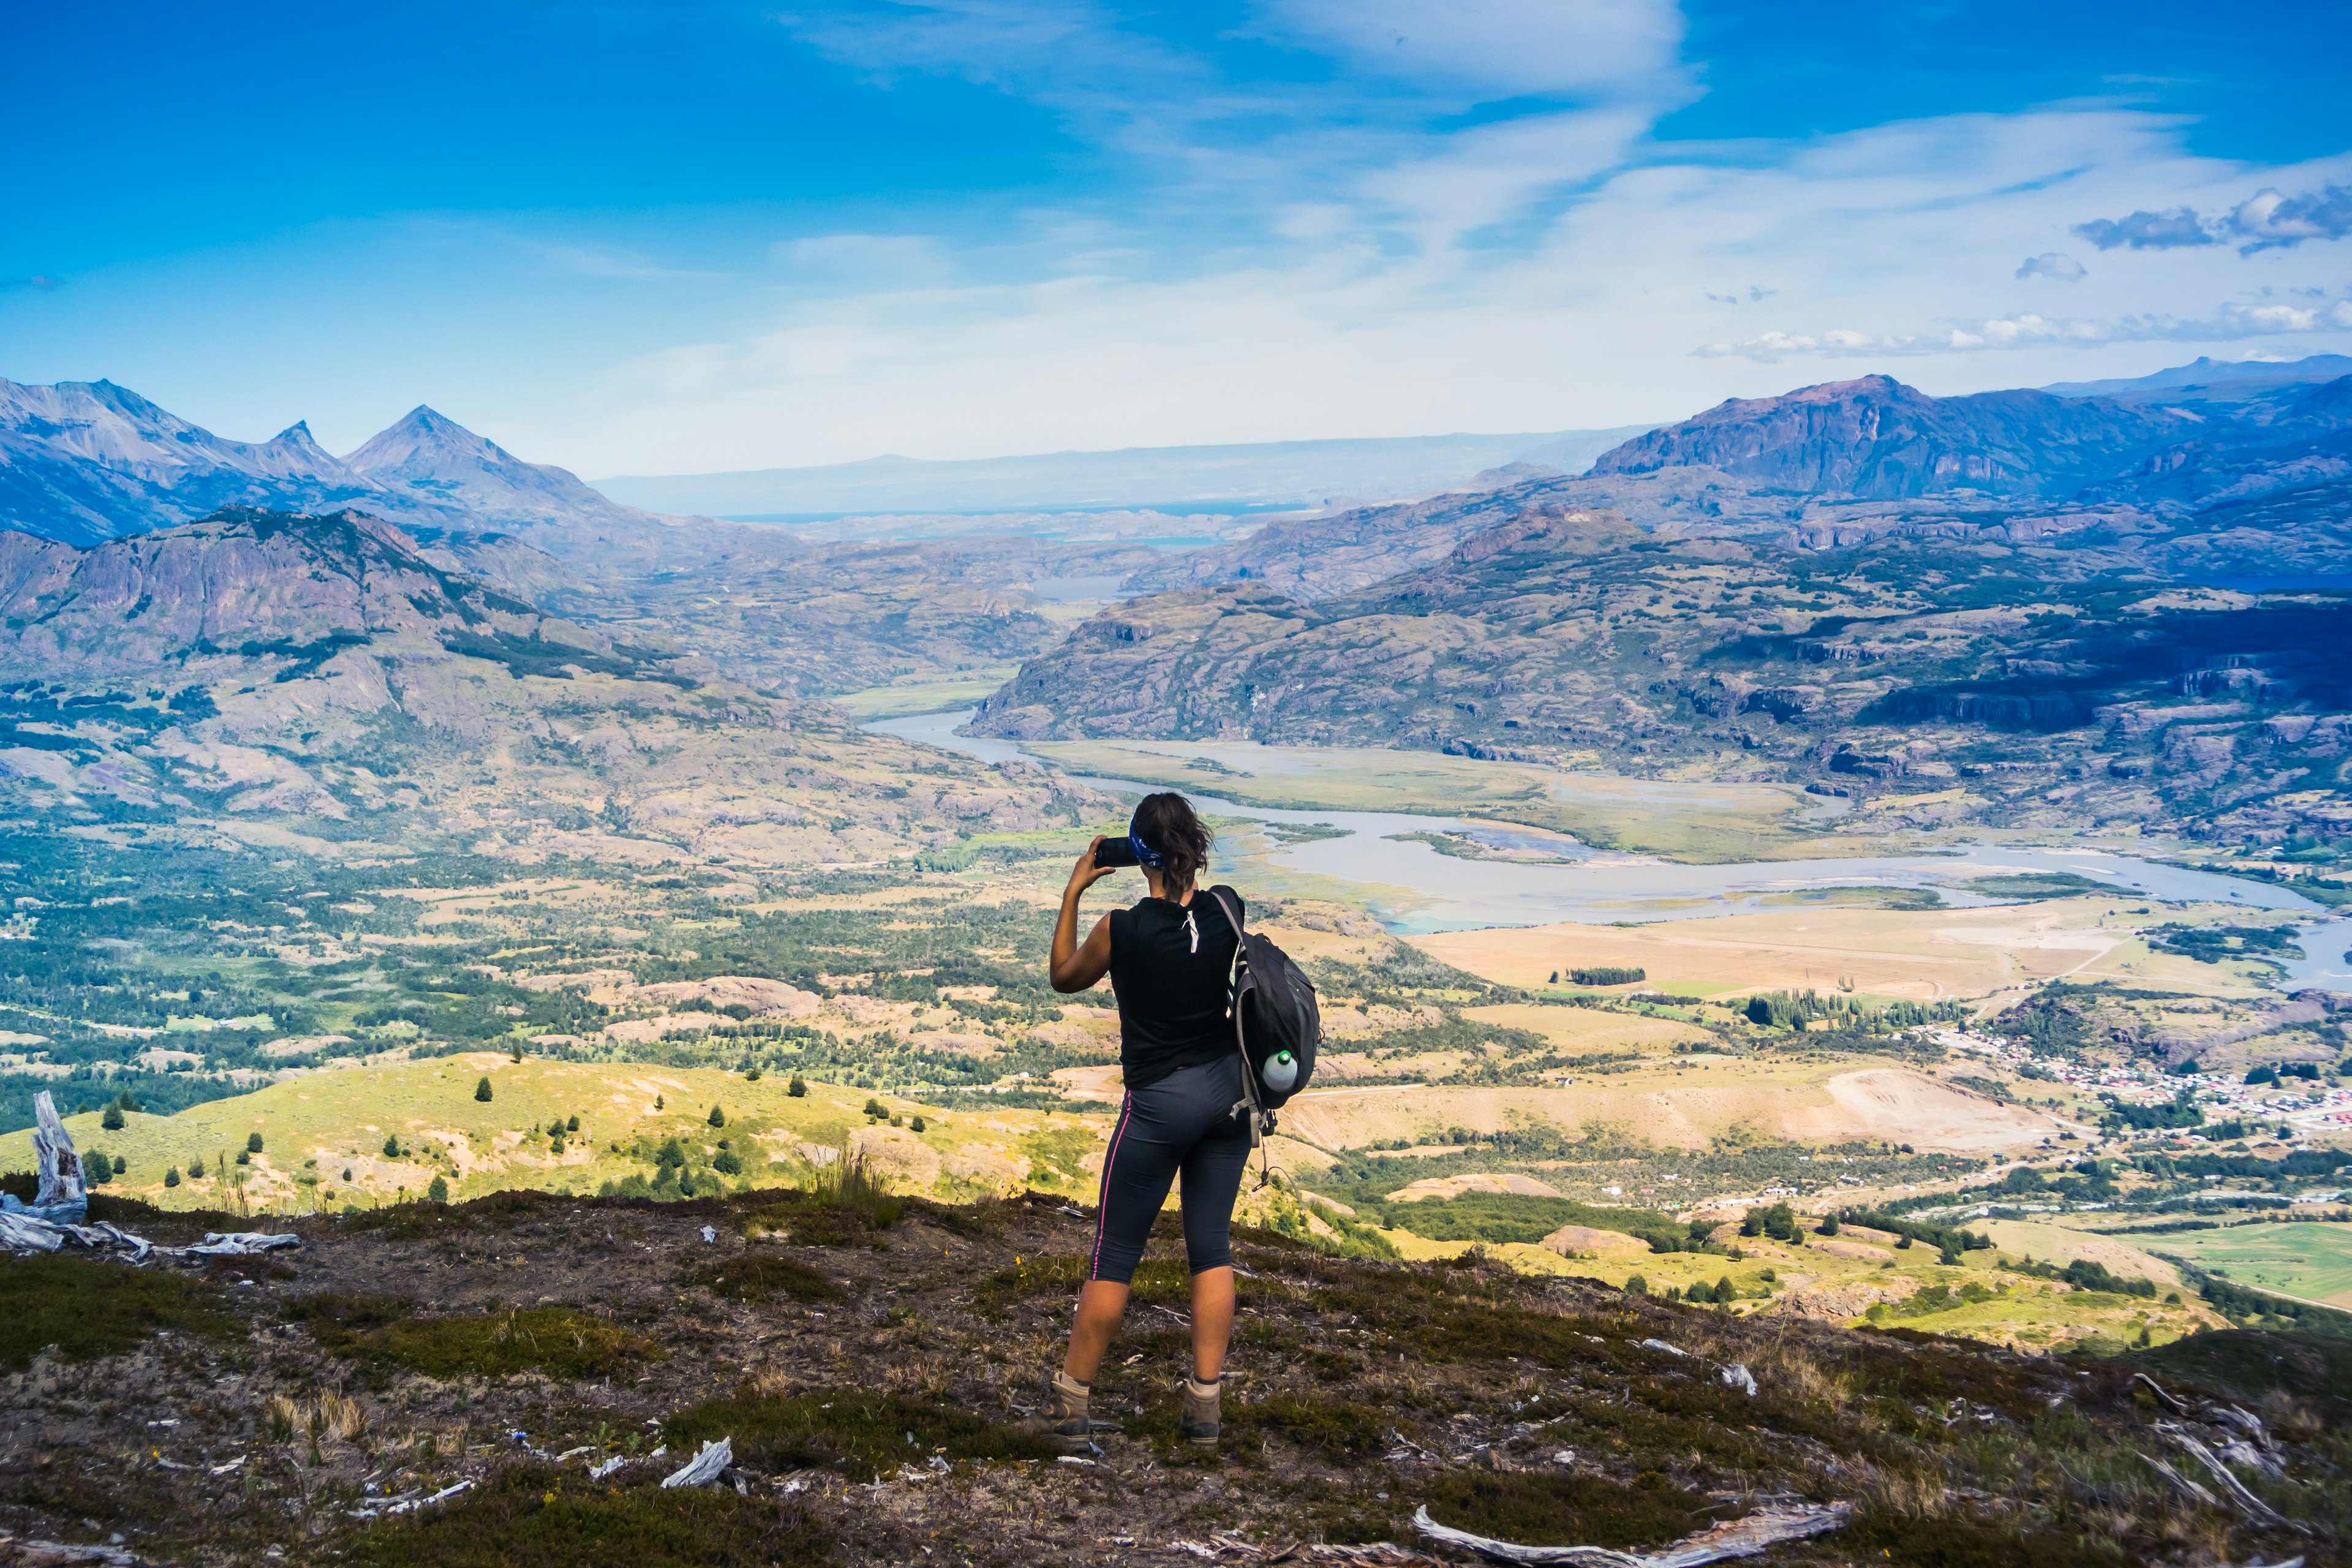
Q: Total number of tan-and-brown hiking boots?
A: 2